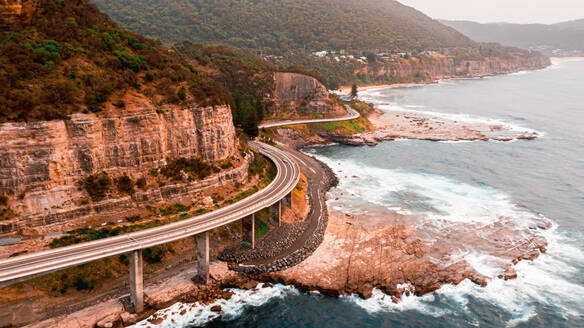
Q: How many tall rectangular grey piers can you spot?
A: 5